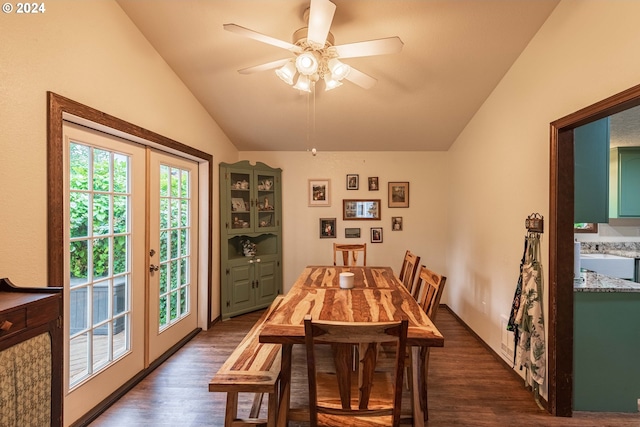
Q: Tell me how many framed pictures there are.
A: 9